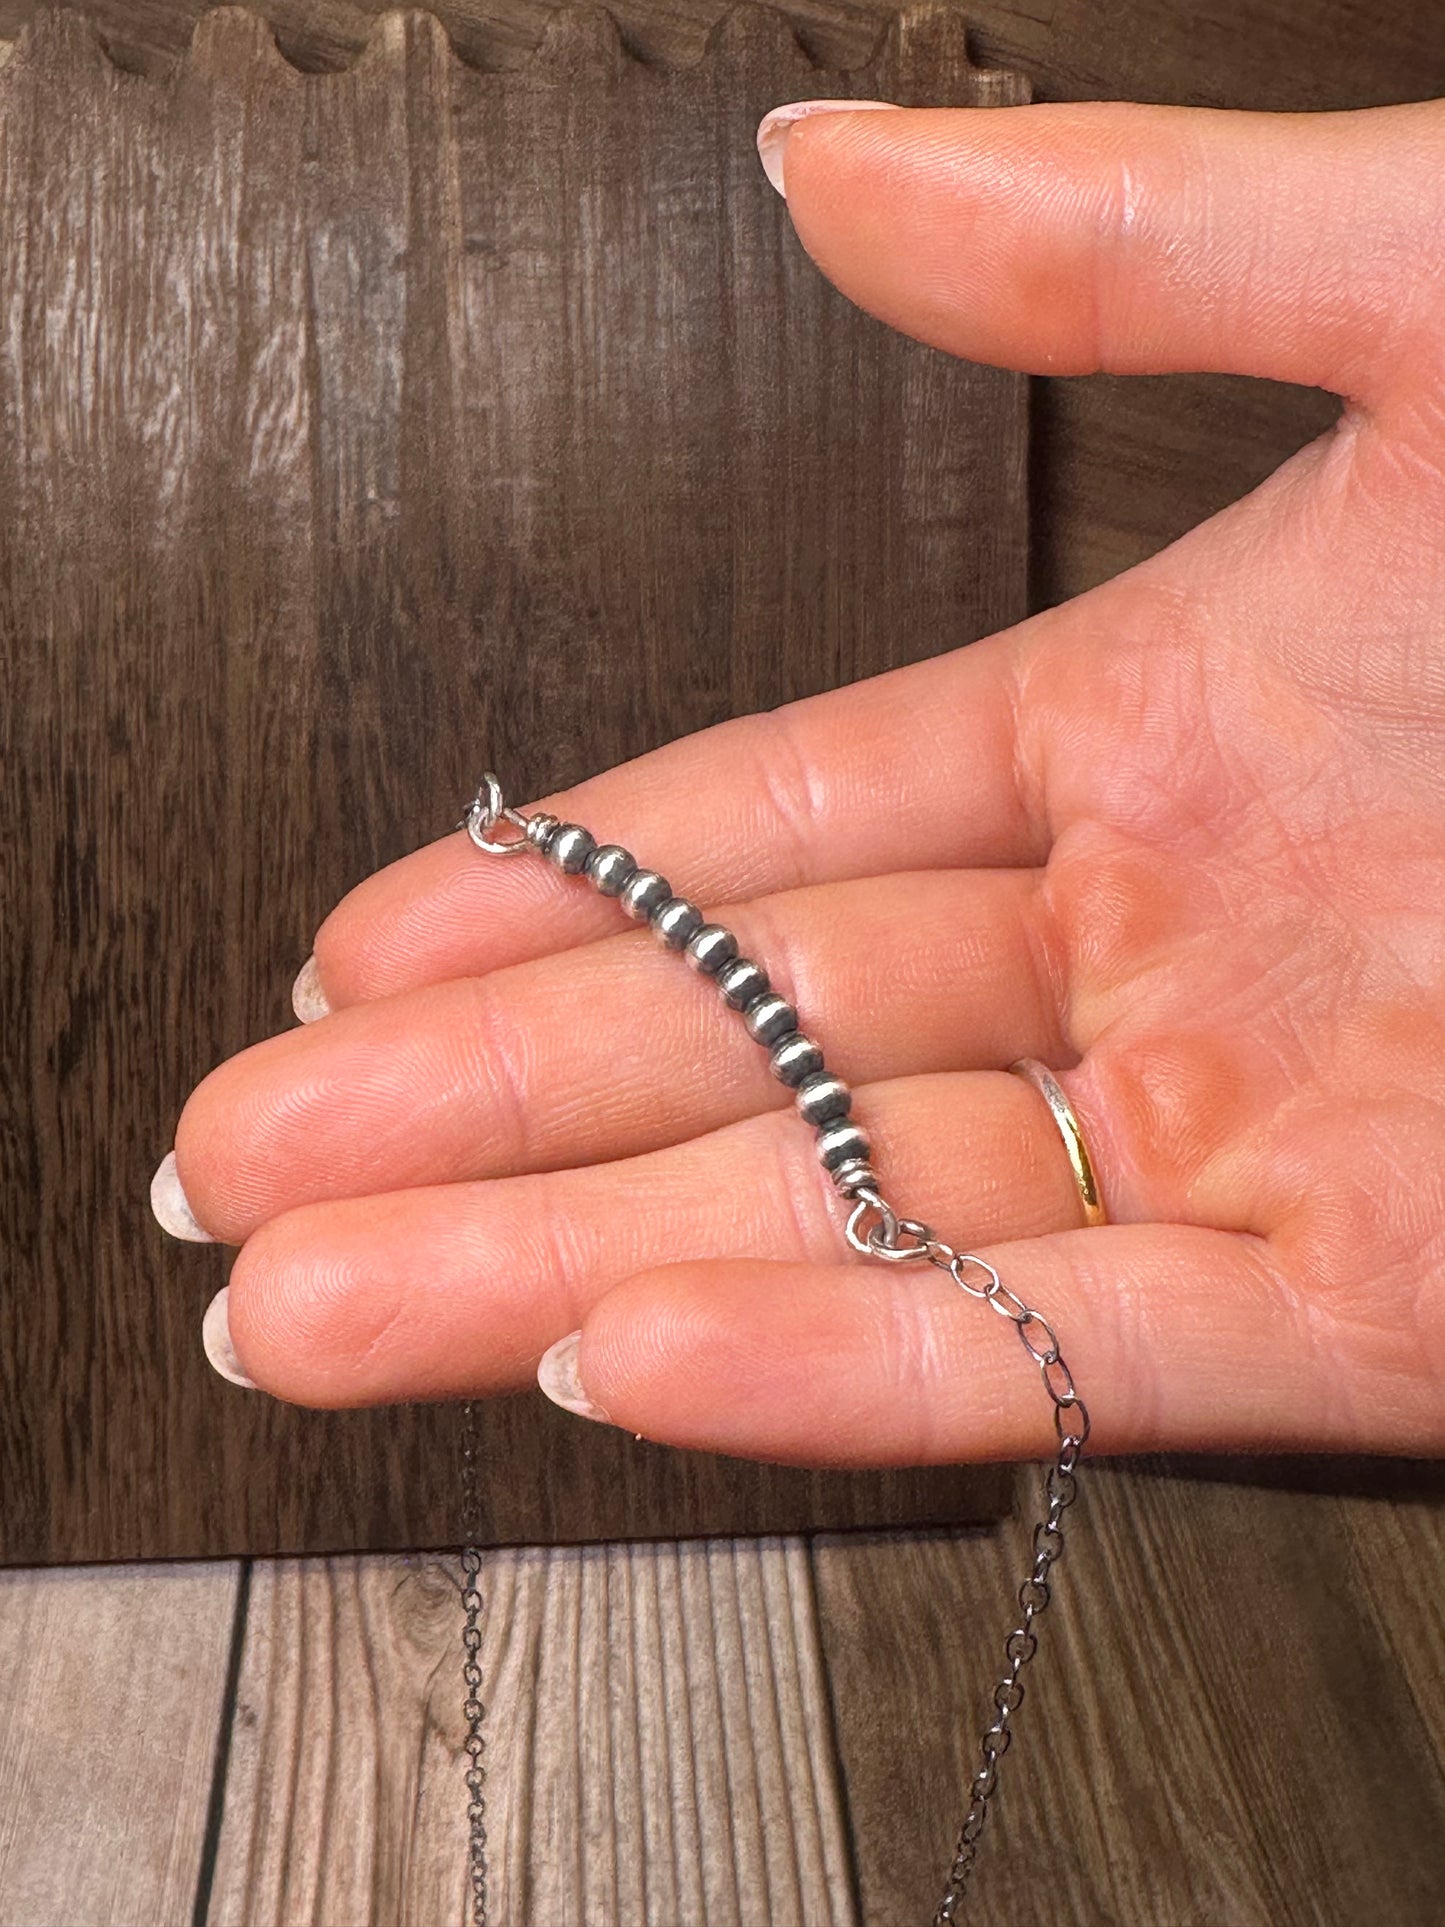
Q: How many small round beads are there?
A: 10